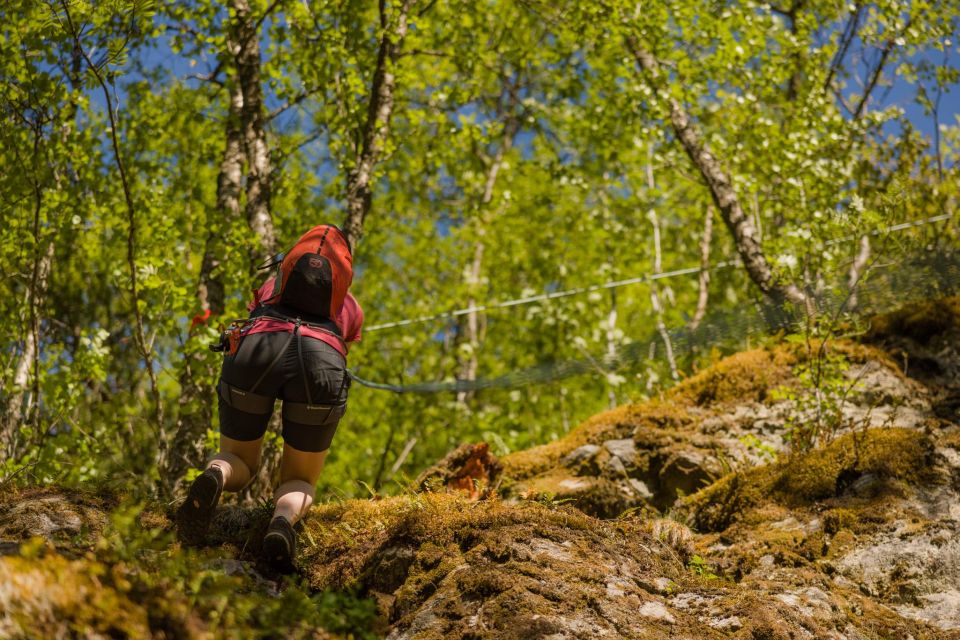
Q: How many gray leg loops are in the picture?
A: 2